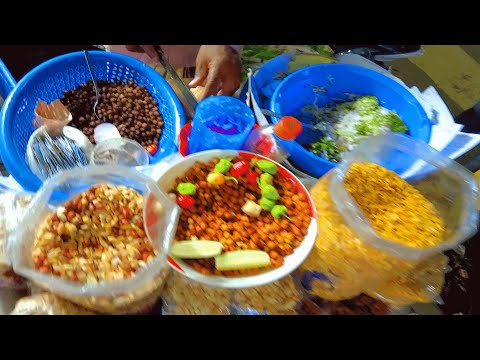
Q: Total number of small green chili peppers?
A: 7